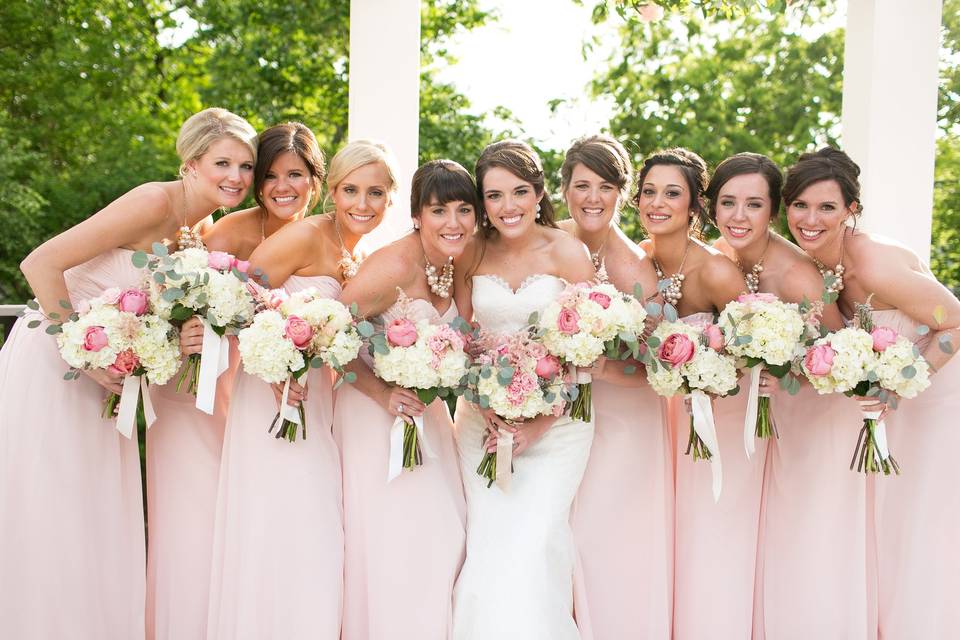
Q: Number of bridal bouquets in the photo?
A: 9